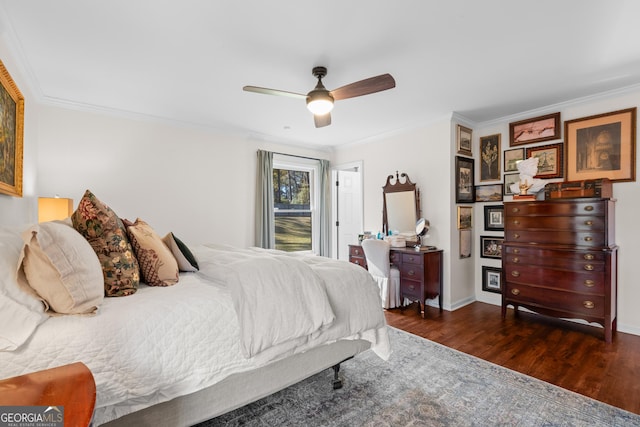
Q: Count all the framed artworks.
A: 15